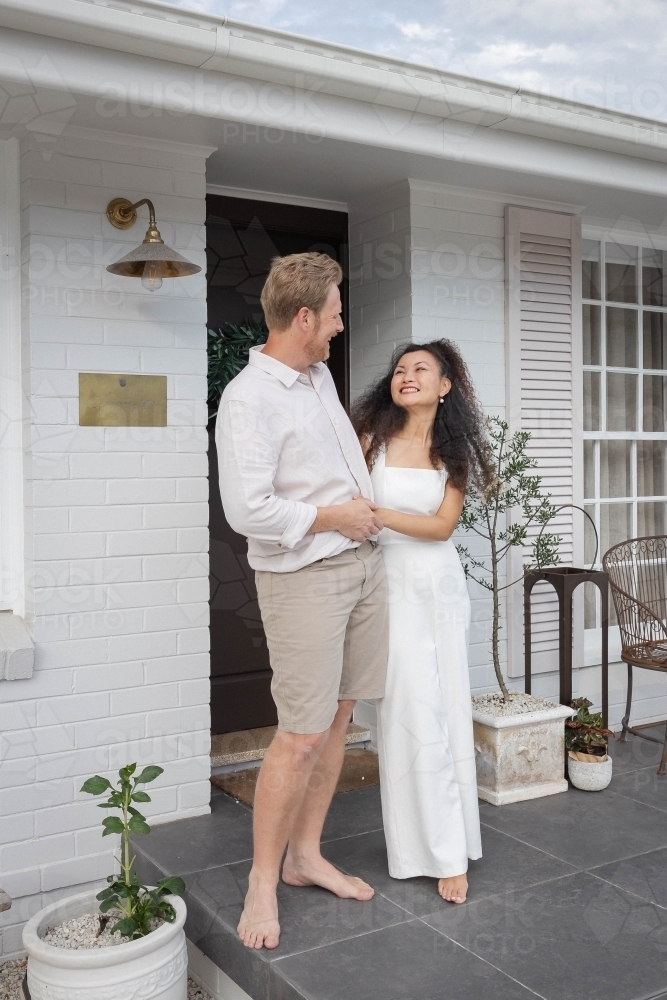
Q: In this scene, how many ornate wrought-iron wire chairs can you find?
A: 1